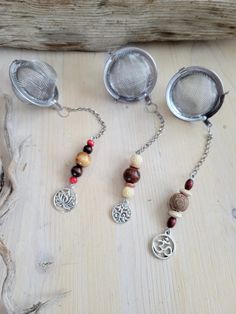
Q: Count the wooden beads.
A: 15